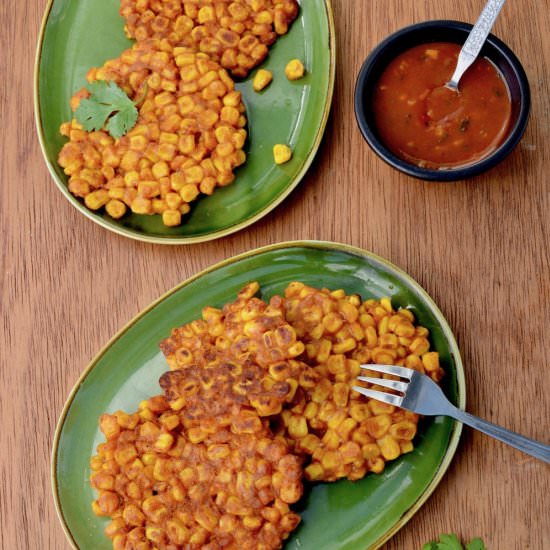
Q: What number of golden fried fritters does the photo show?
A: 5